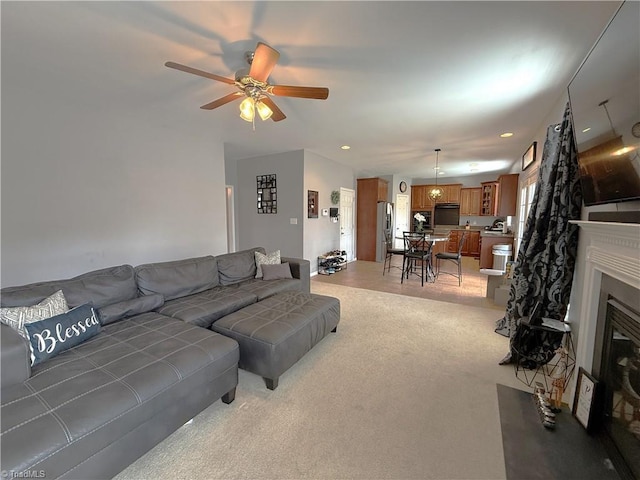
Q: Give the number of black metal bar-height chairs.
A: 4